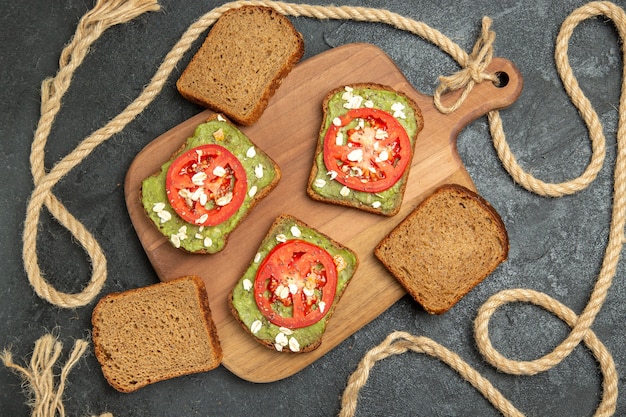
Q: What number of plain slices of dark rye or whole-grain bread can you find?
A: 3